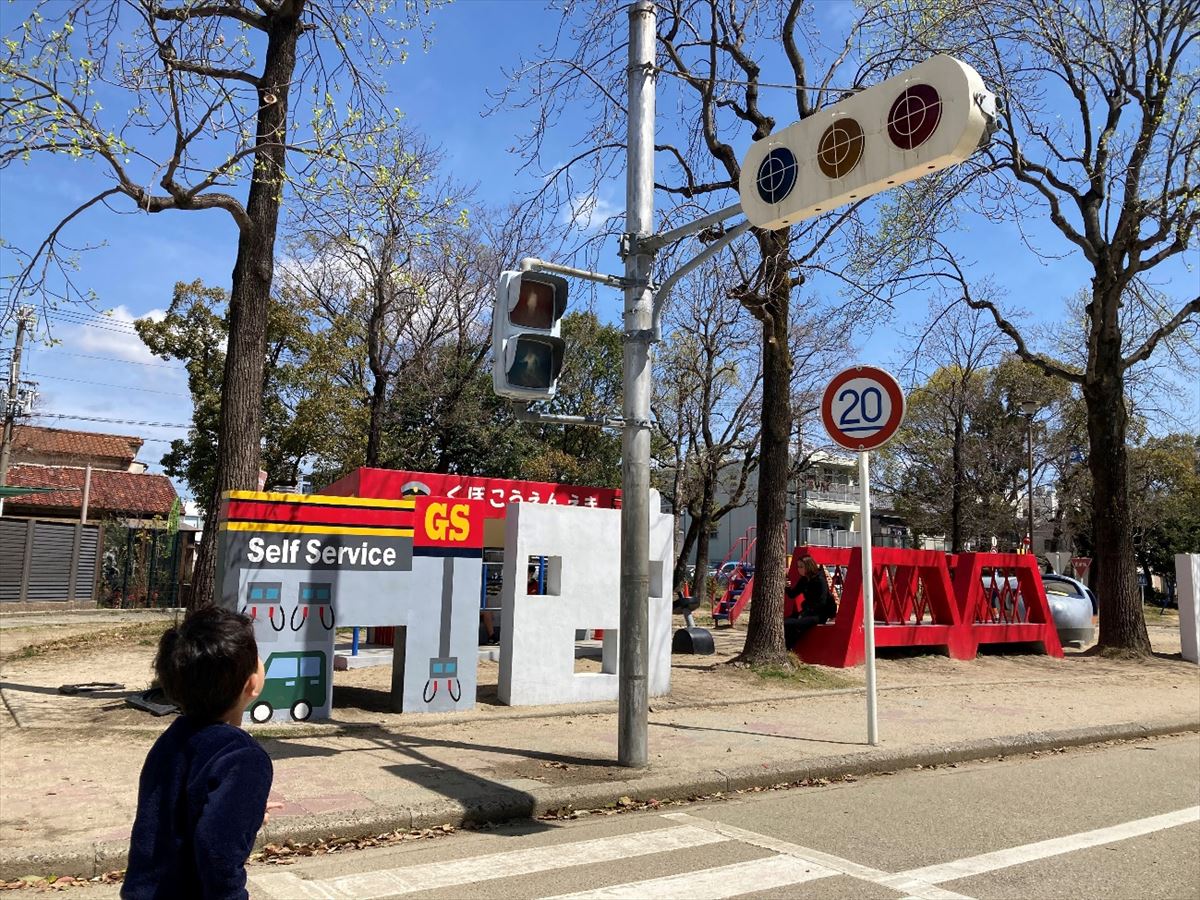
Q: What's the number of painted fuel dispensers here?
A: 3